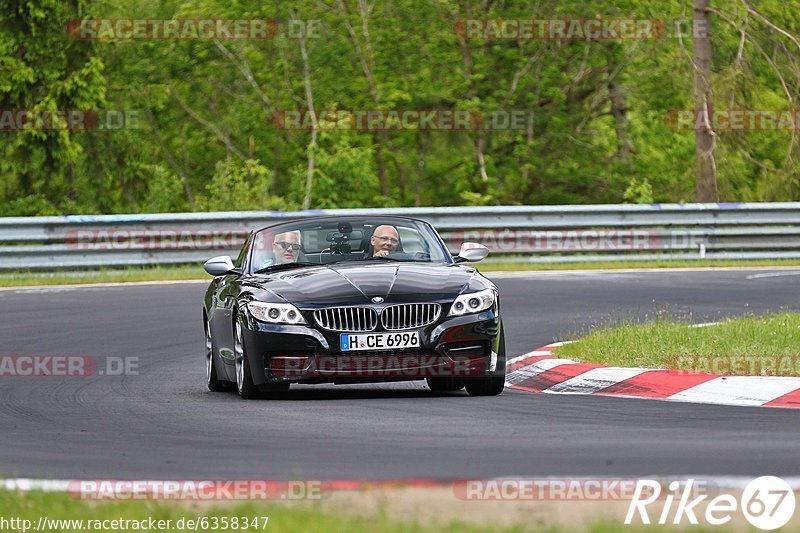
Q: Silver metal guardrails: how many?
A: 1